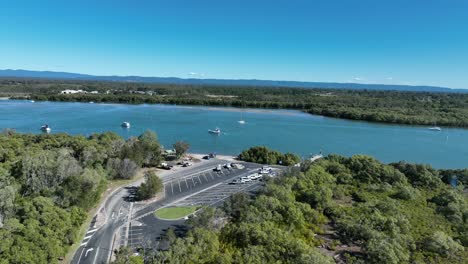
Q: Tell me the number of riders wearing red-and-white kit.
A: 0